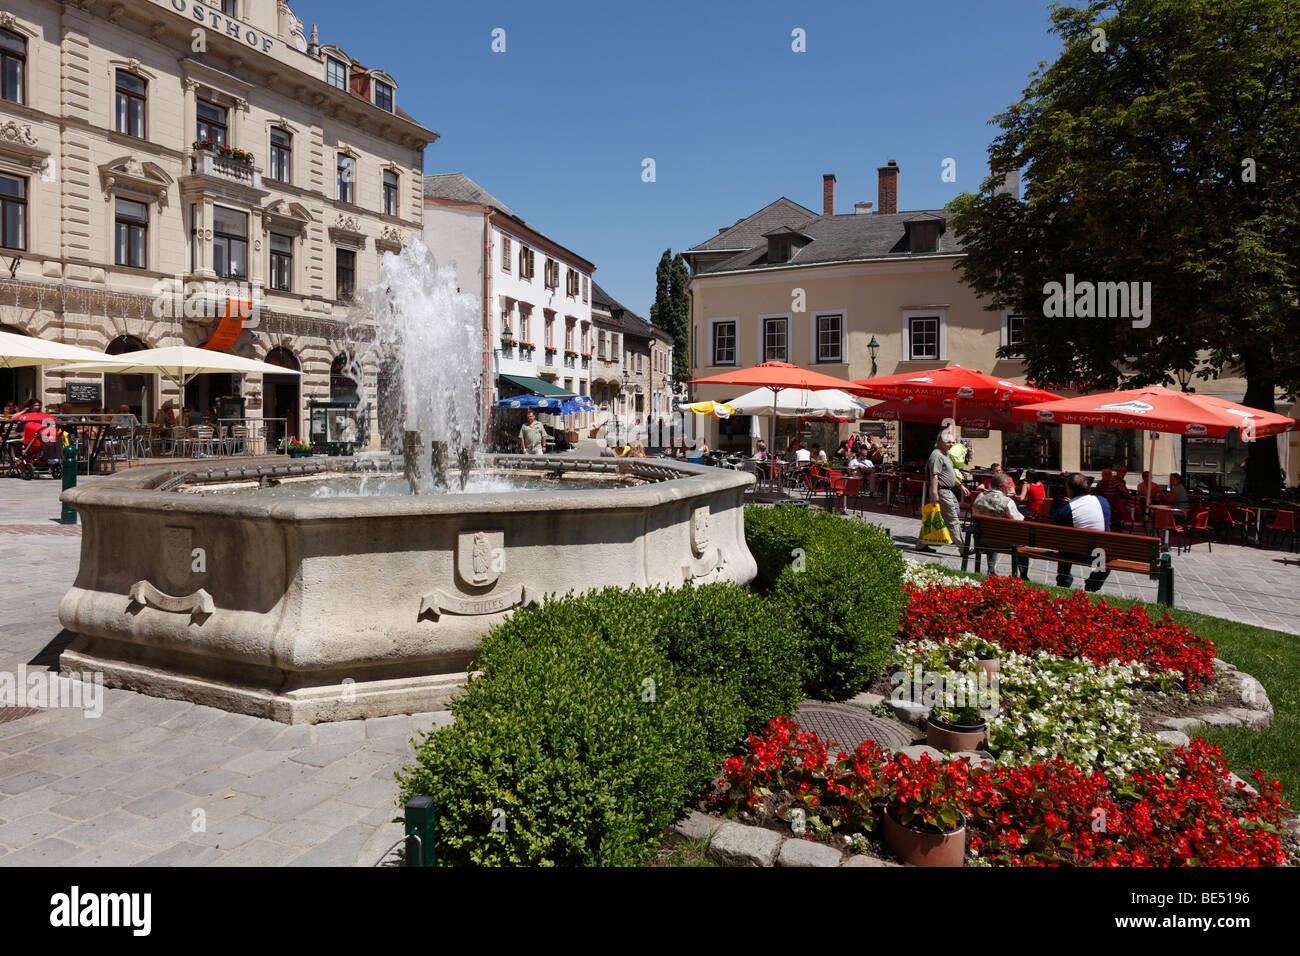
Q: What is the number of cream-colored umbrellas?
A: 2